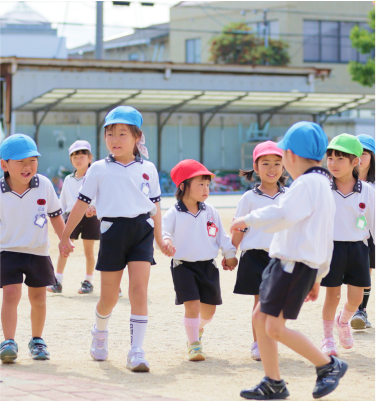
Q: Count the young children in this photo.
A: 8